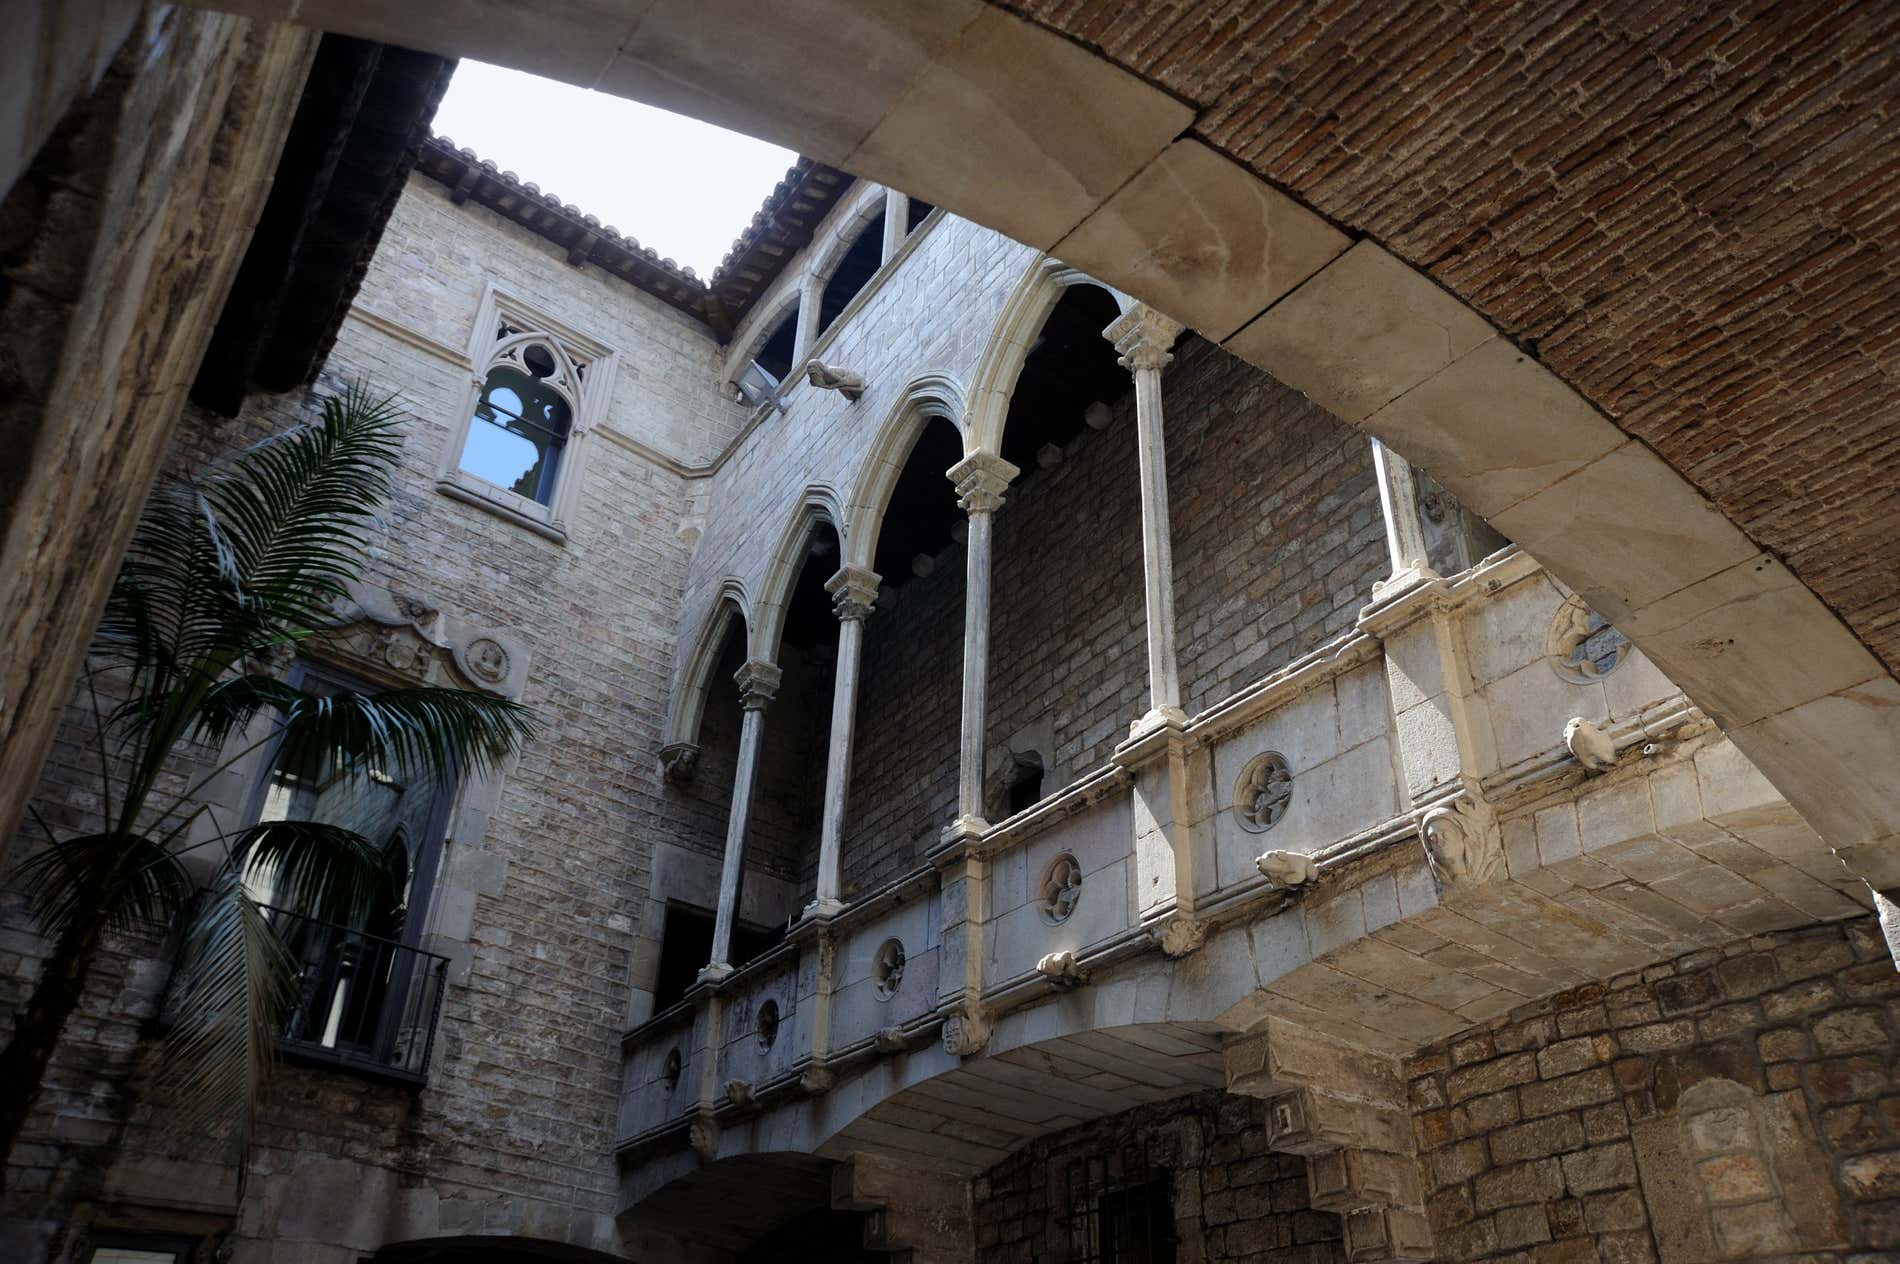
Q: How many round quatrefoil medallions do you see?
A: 6